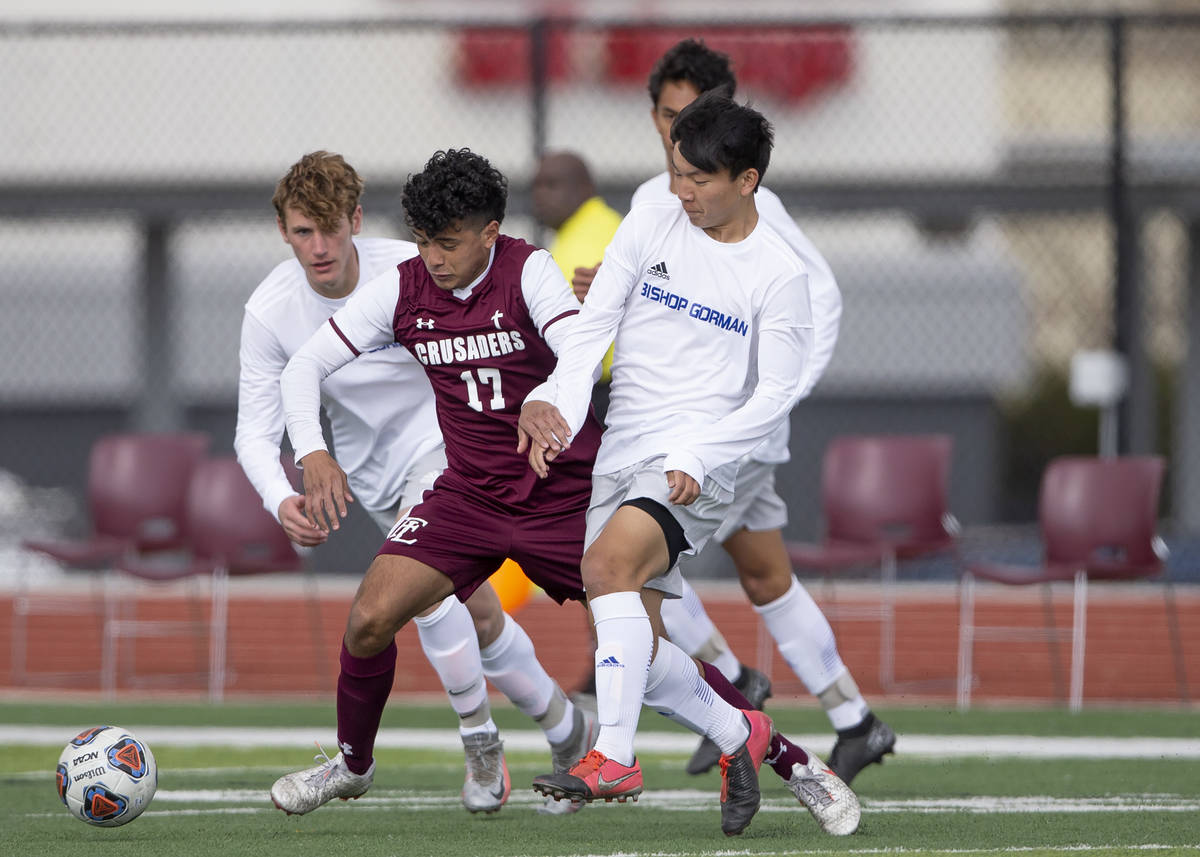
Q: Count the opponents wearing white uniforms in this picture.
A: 3